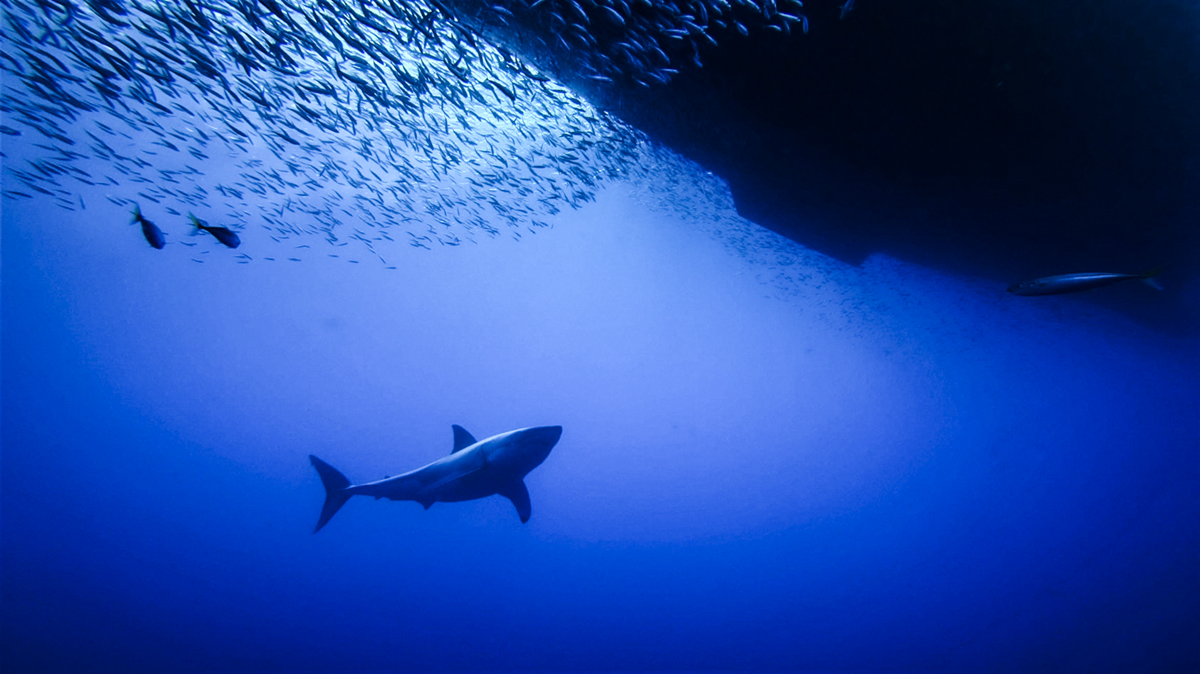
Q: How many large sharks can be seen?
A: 1